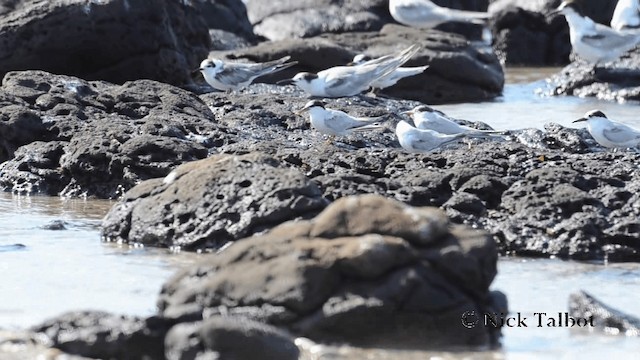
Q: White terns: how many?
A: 10